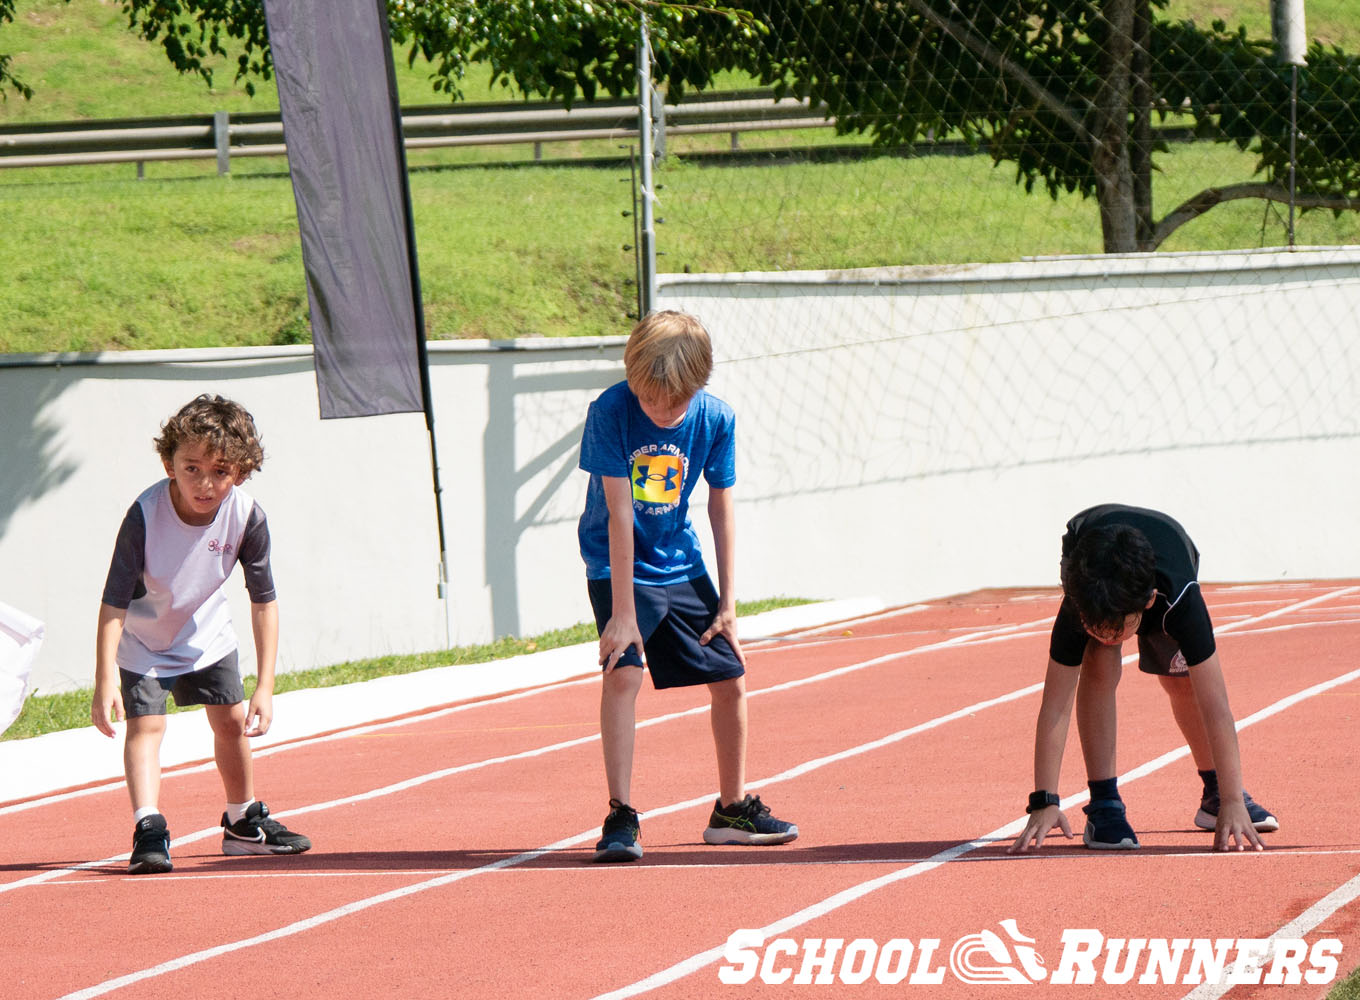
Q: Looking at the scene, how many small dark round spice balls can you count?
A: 0